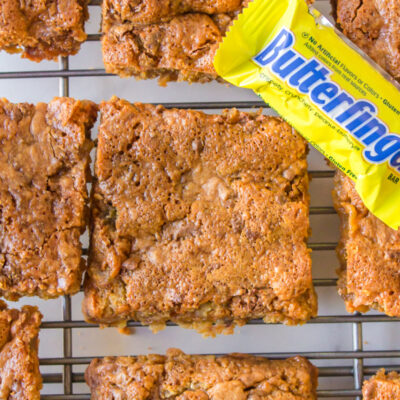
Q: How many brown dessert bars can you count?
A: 9